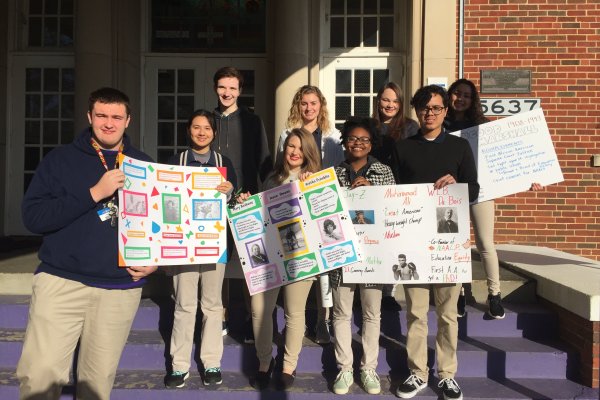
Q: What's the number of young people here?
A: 9